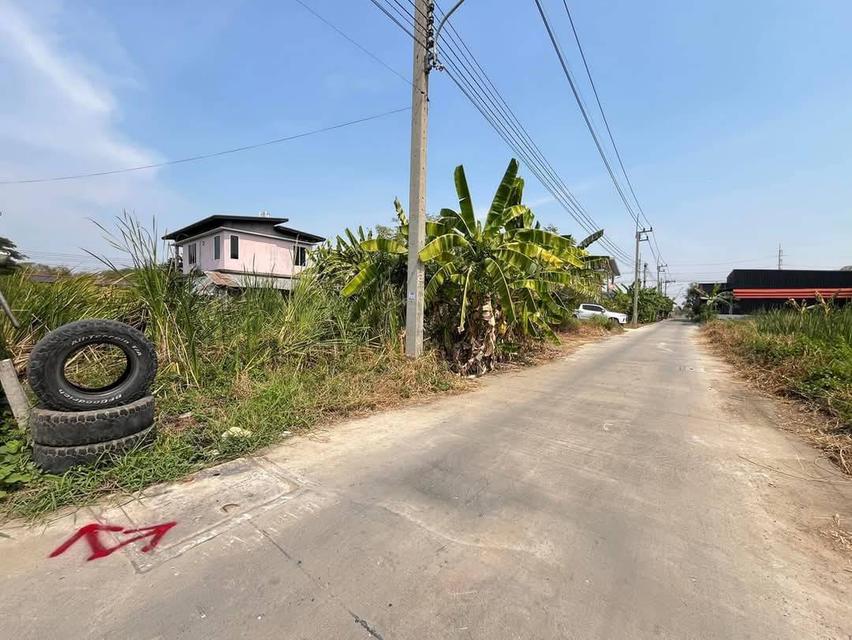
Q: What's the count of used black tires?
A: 3